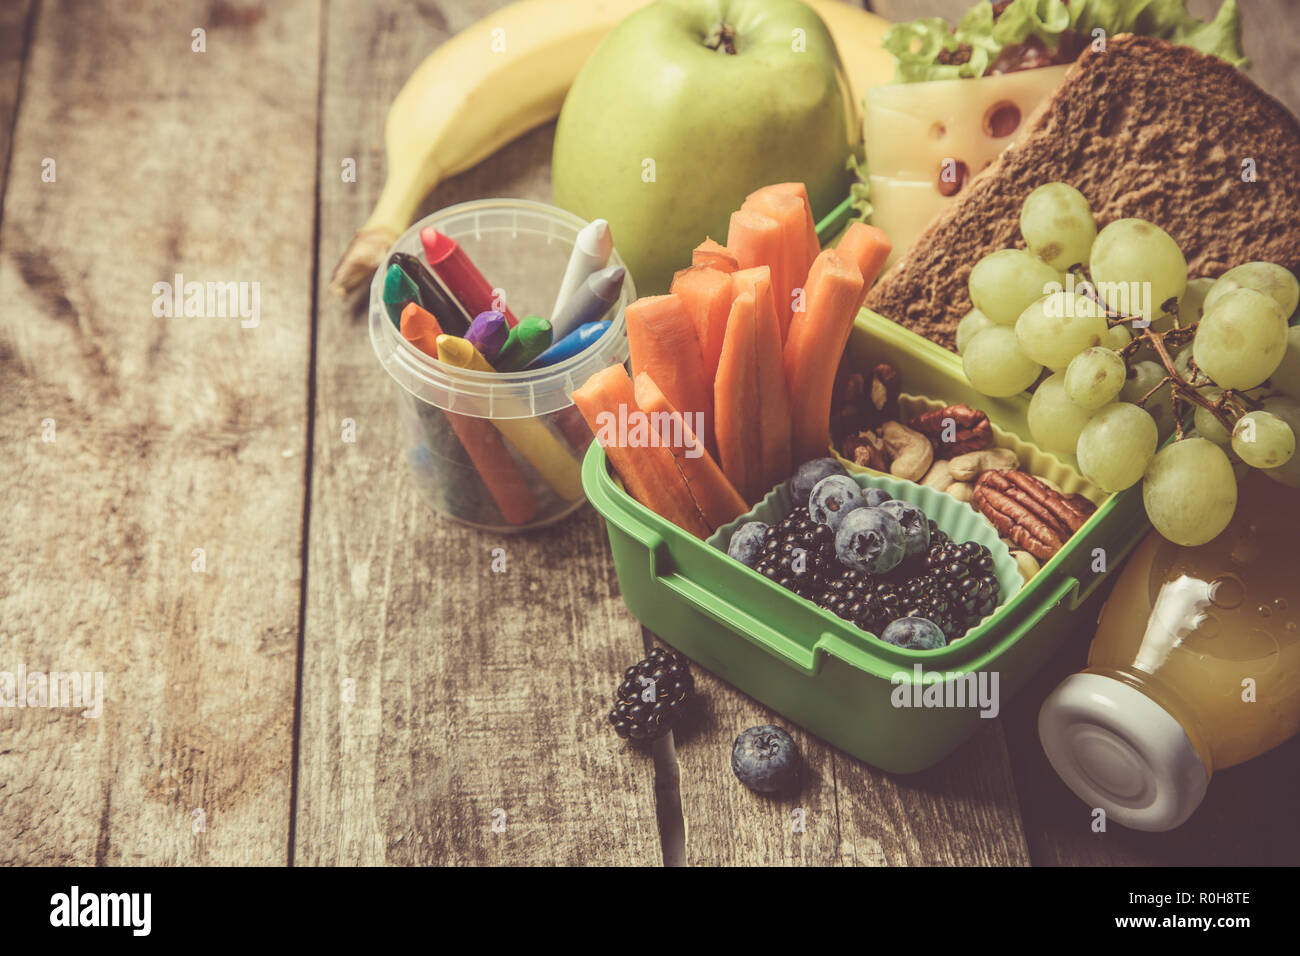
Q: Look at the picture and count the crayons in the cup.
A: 10